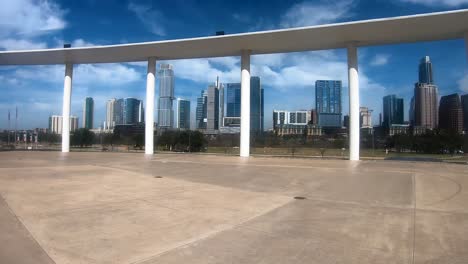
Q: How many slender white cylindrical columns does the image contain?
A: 4